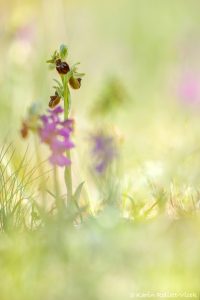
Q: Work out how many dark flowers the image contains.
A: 3